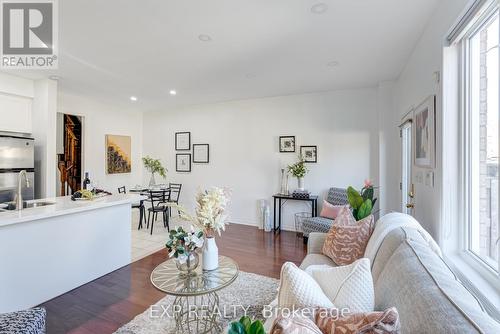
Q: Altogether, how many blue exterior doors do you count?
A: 0